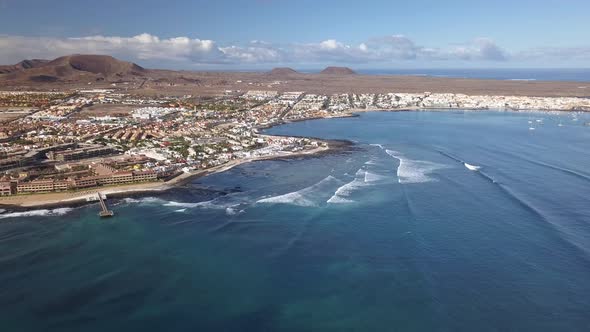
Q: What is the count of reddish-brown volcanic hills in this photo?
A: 3